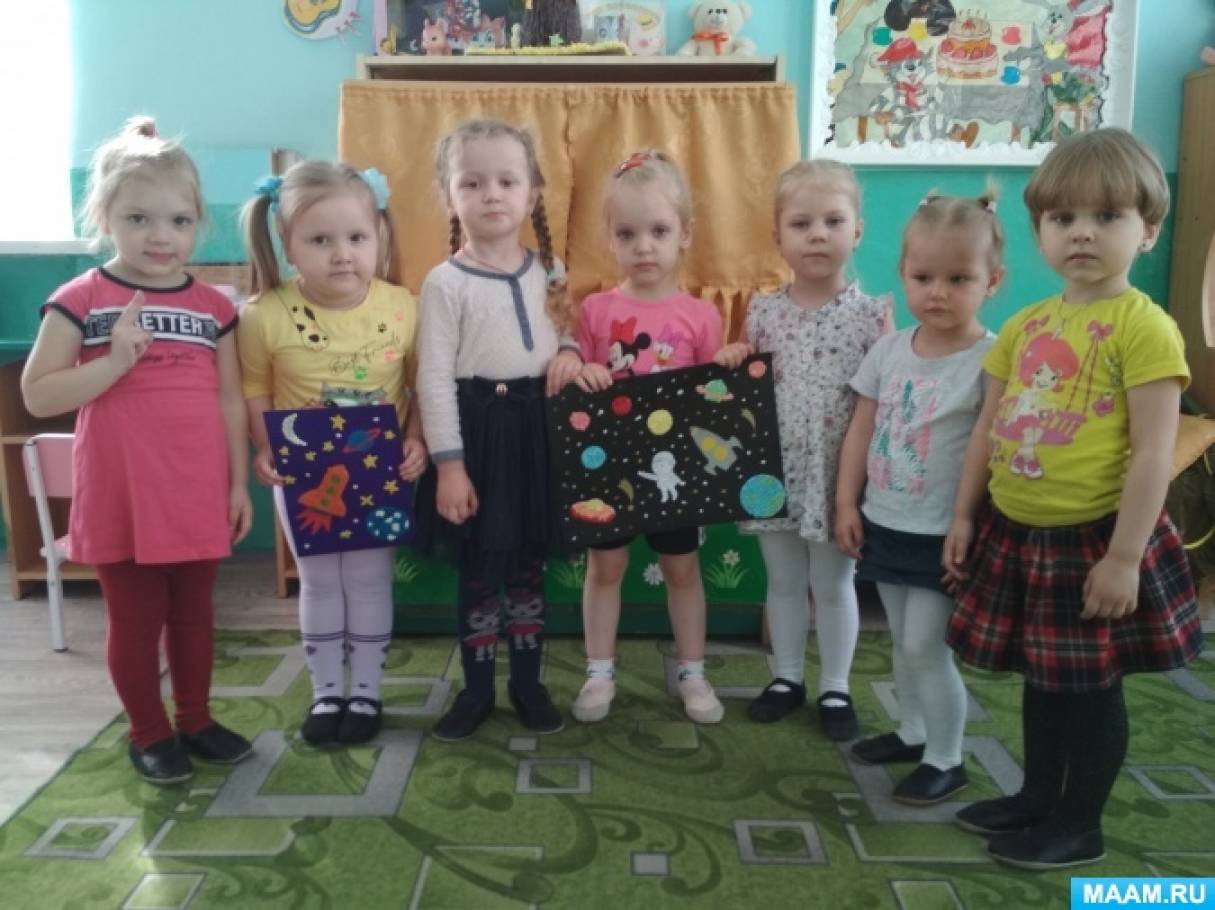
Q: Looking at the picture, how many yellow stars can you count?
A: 10